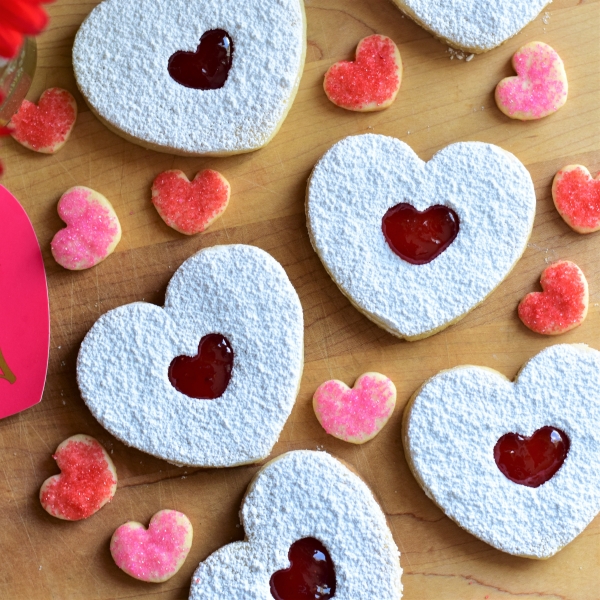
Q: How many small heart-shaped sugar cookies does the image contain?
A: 10